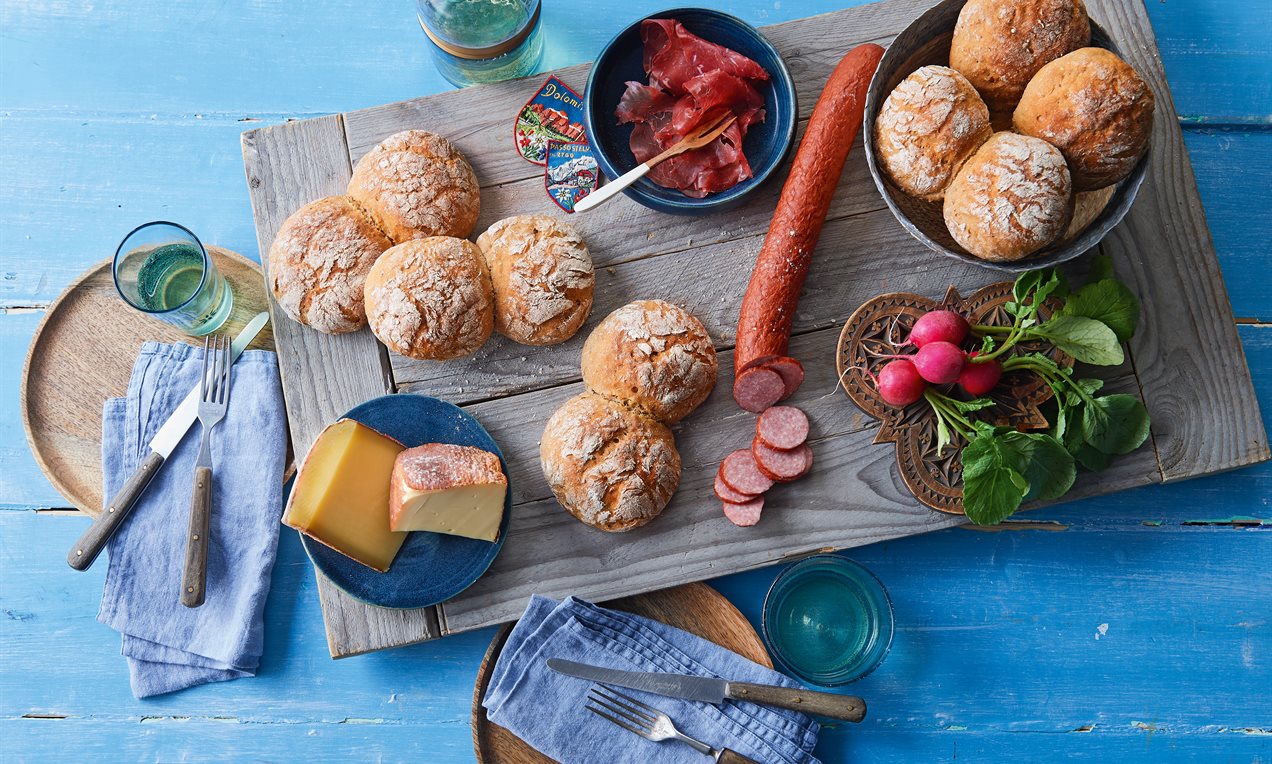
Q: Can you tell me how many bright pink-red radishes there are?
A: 4